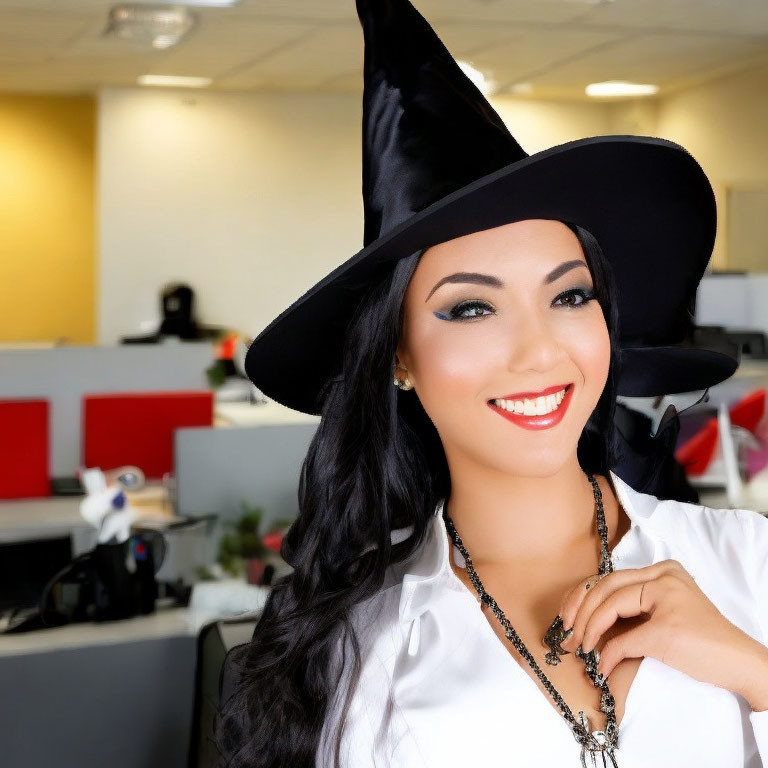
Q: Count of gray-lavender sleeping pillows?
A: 0